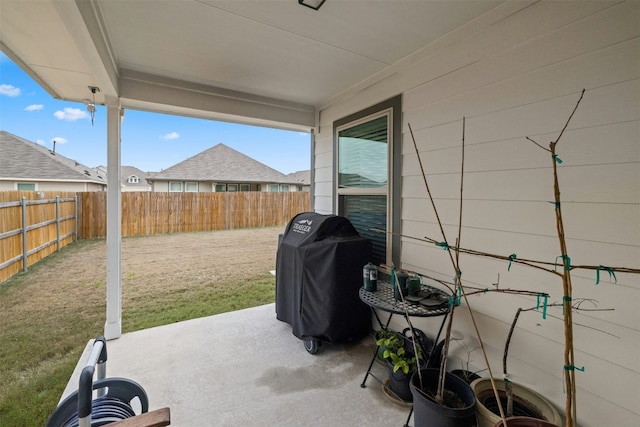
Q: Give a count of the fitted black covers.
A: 1